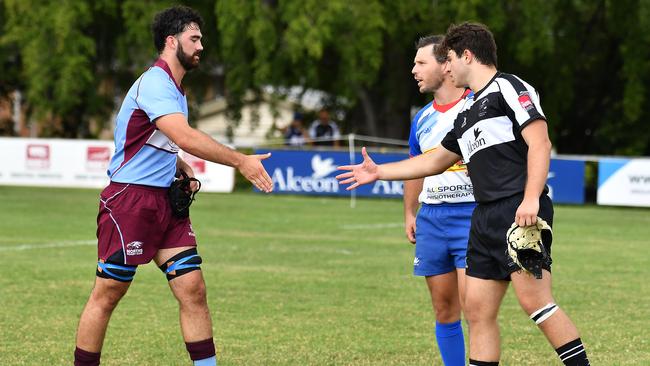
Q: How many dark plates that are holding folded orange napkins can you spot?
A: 0